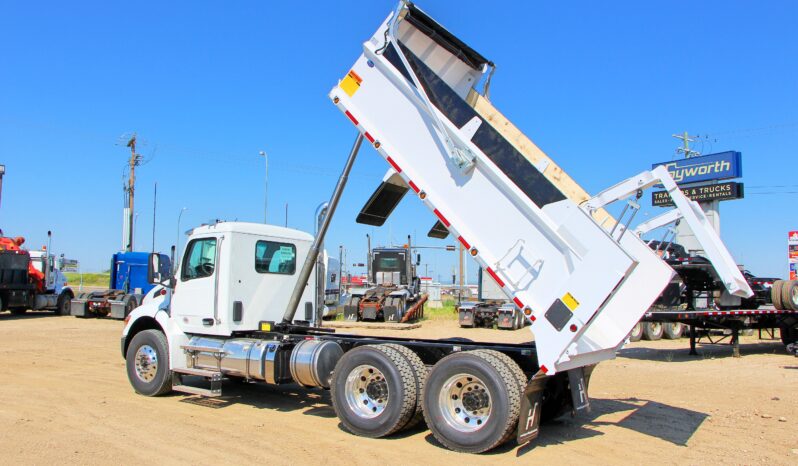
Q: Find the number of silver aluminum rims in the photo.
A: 3